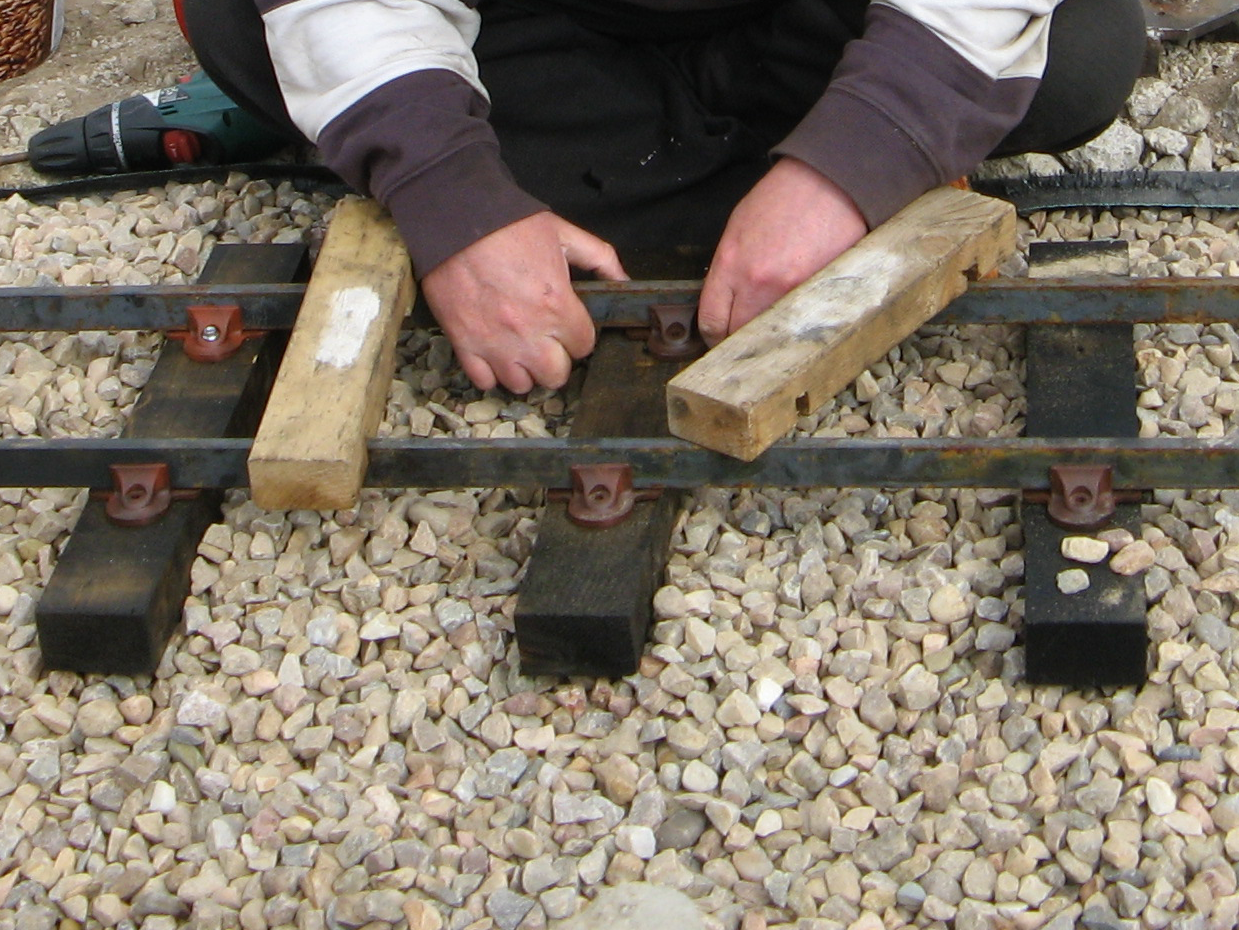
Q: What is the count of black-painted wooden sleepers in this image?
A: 3